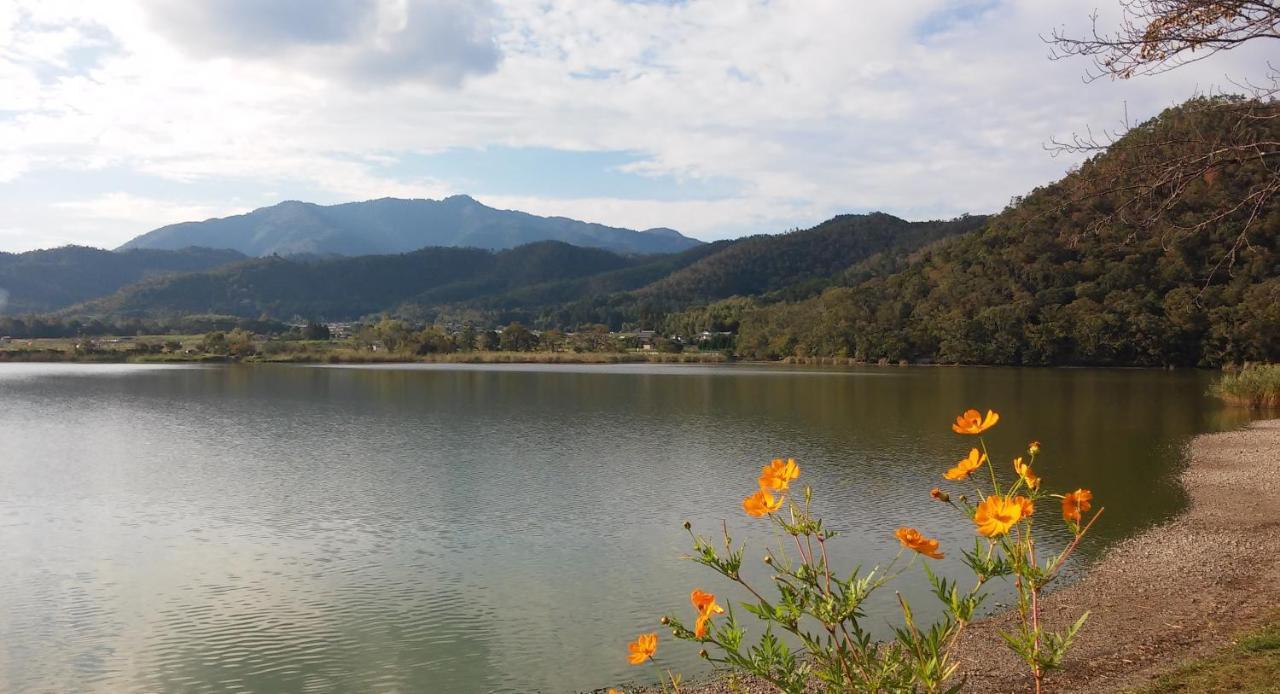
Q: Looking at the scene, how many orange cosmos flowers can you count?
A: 11